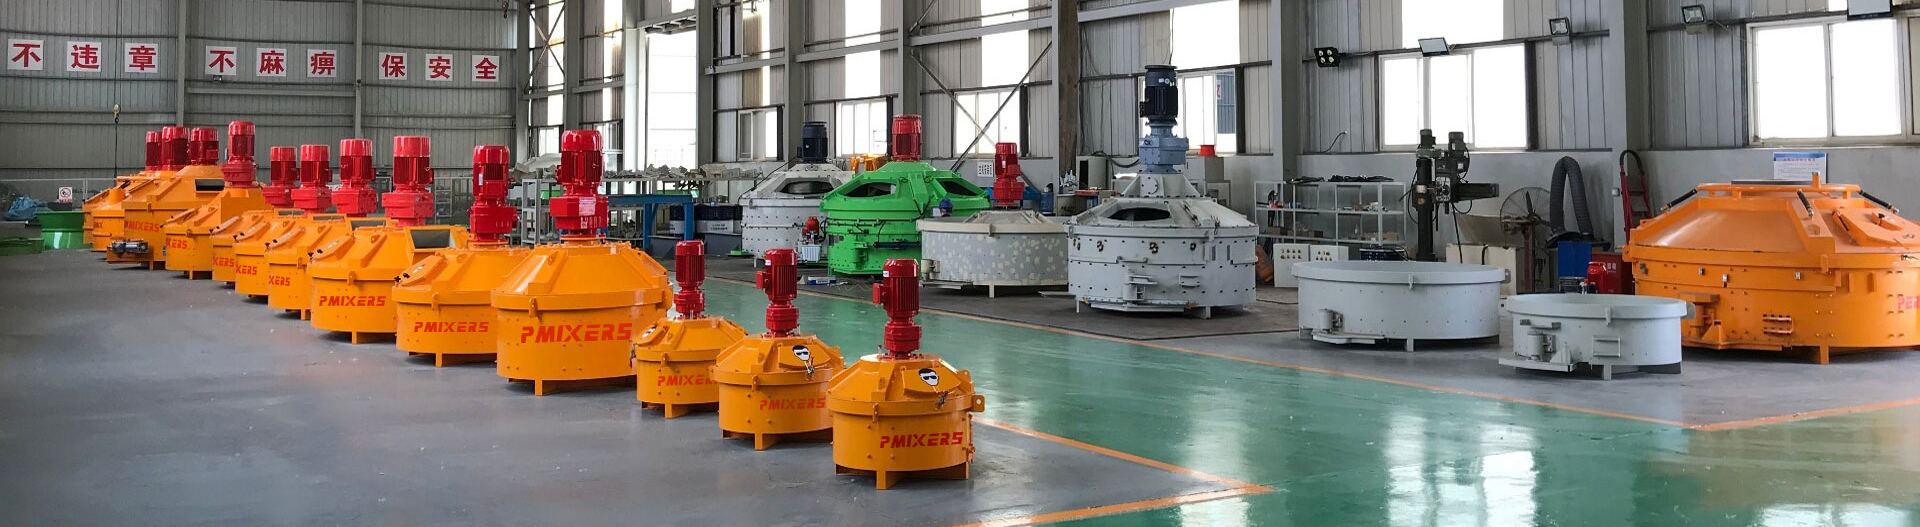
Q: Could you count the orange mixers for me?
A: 14